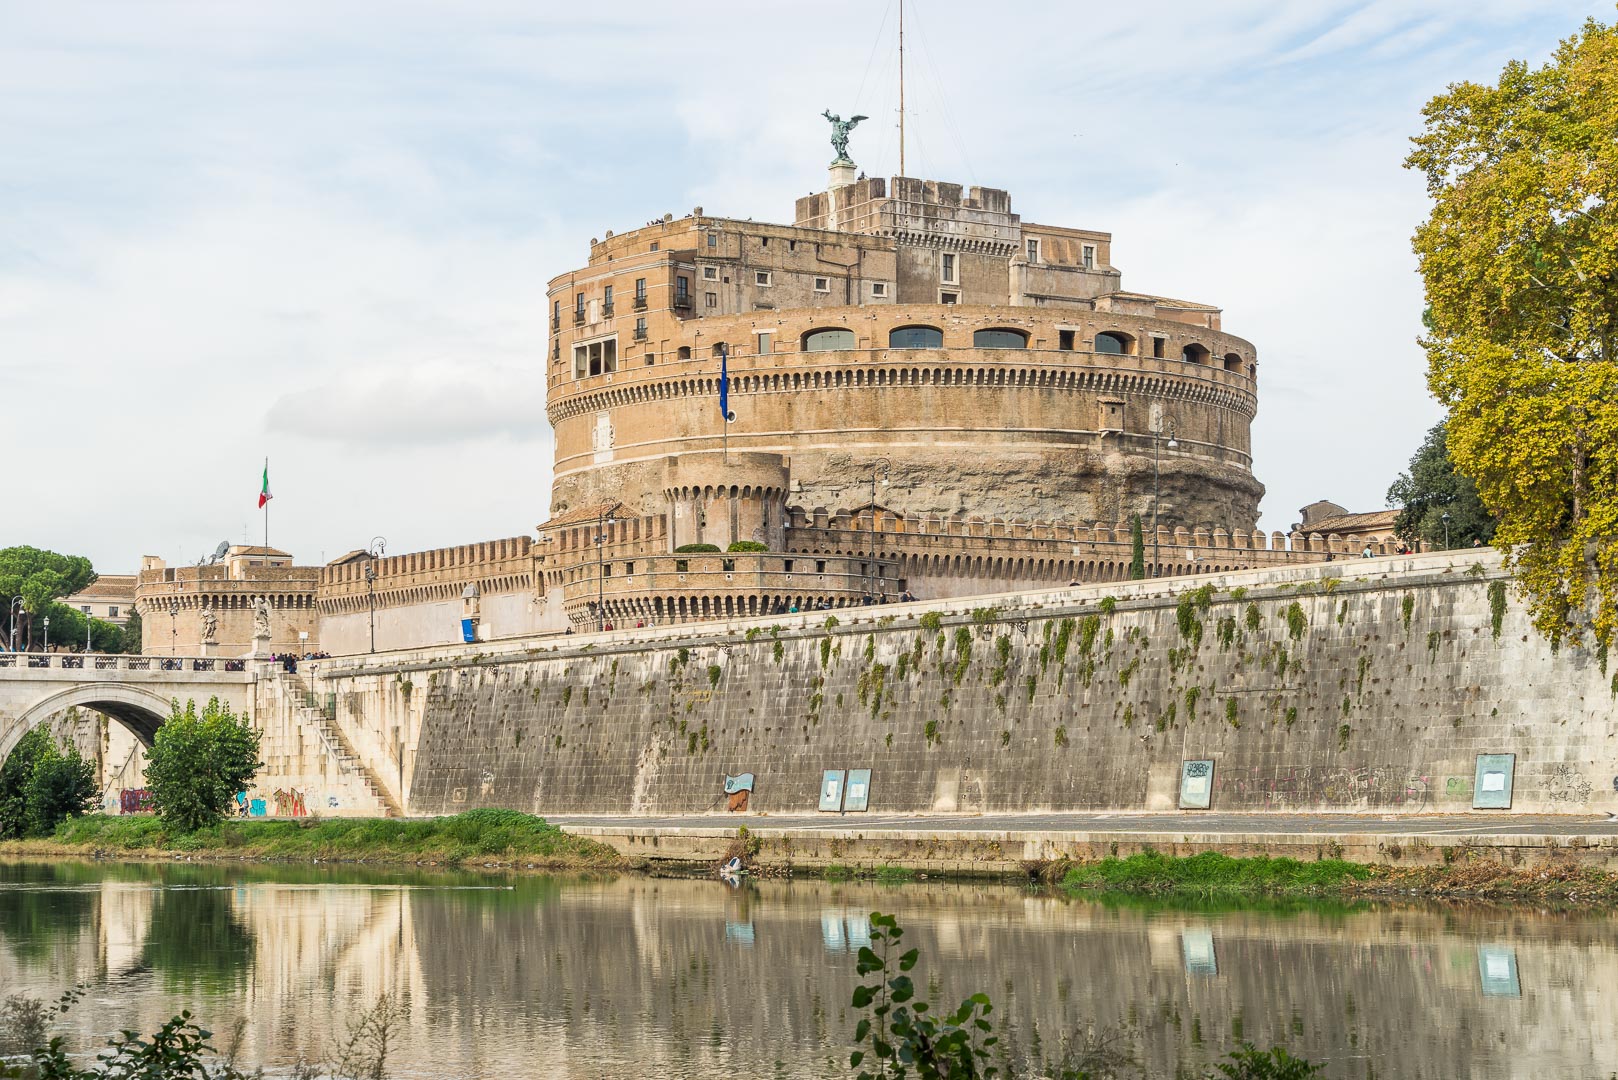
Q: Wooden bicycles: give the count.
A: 0